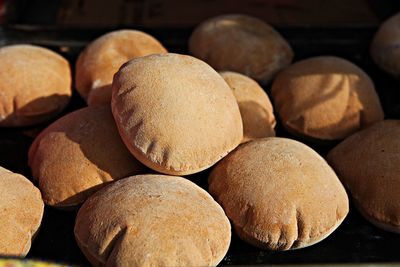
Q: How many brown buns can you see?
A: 12